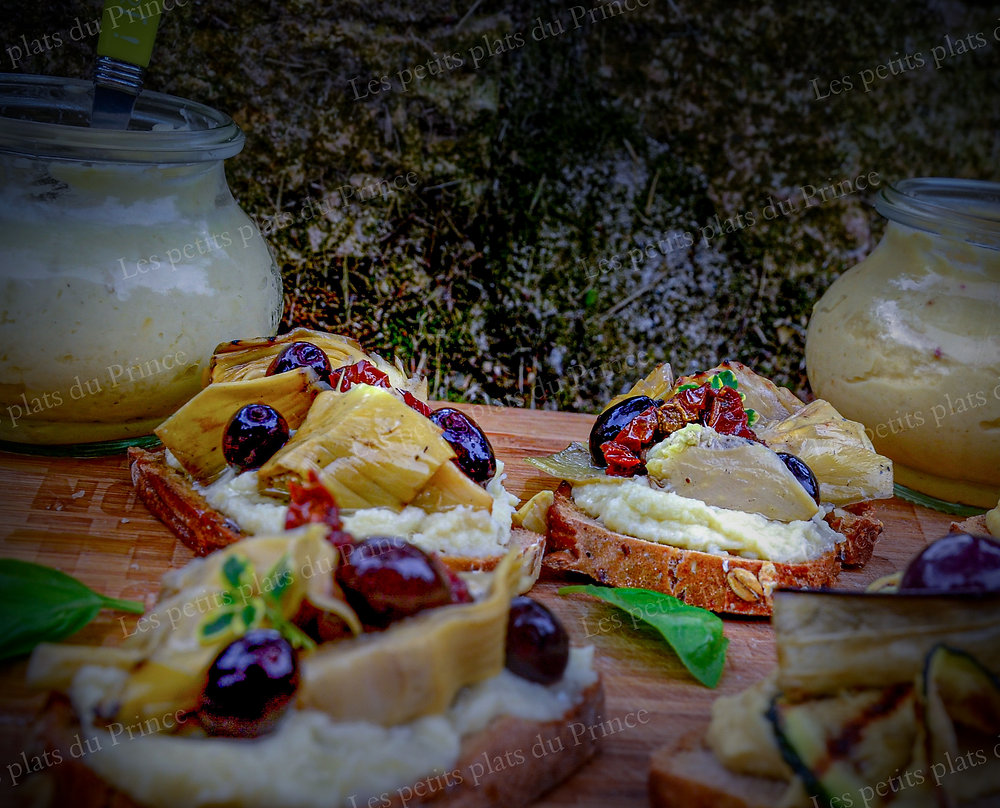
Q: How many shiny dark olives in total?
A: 9